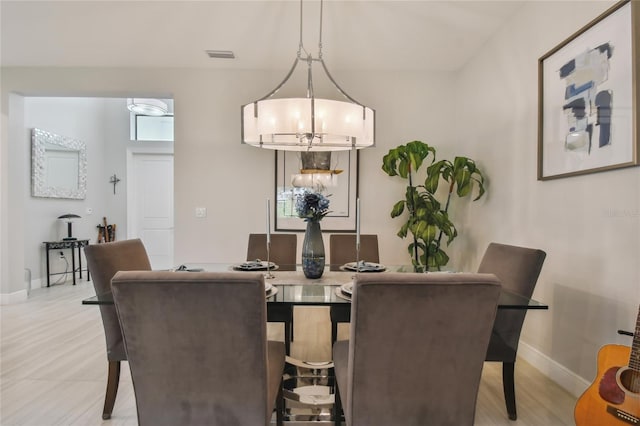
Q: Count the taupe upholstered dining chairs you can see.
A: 6